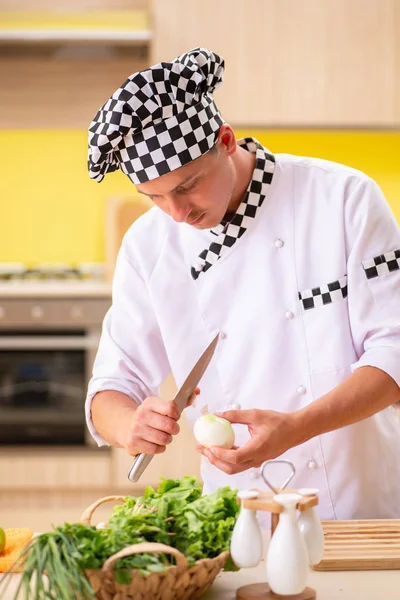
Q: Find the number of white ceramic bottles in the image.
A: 3